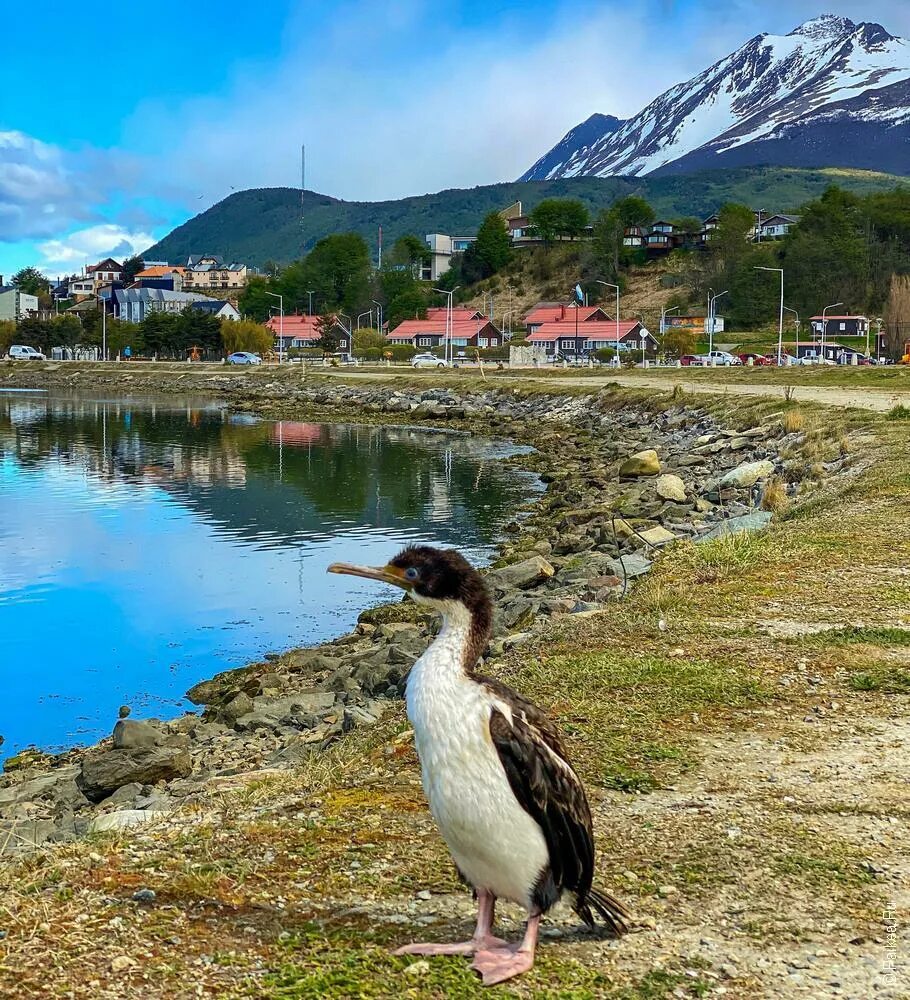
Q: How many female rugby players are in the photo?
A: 0